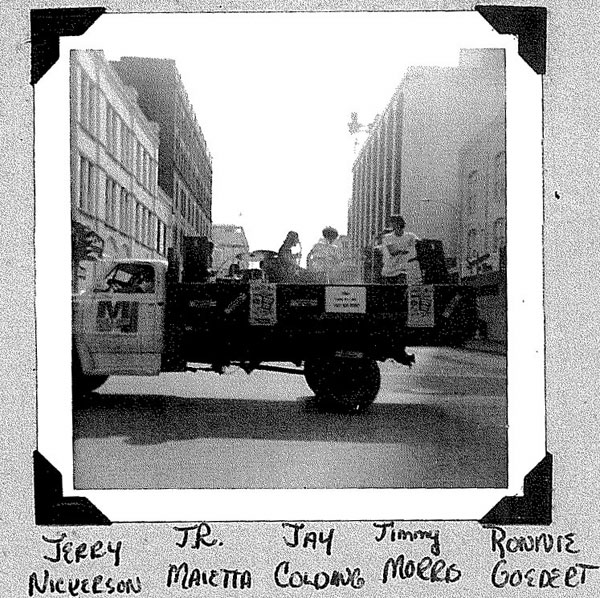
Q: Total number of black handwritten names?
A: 5